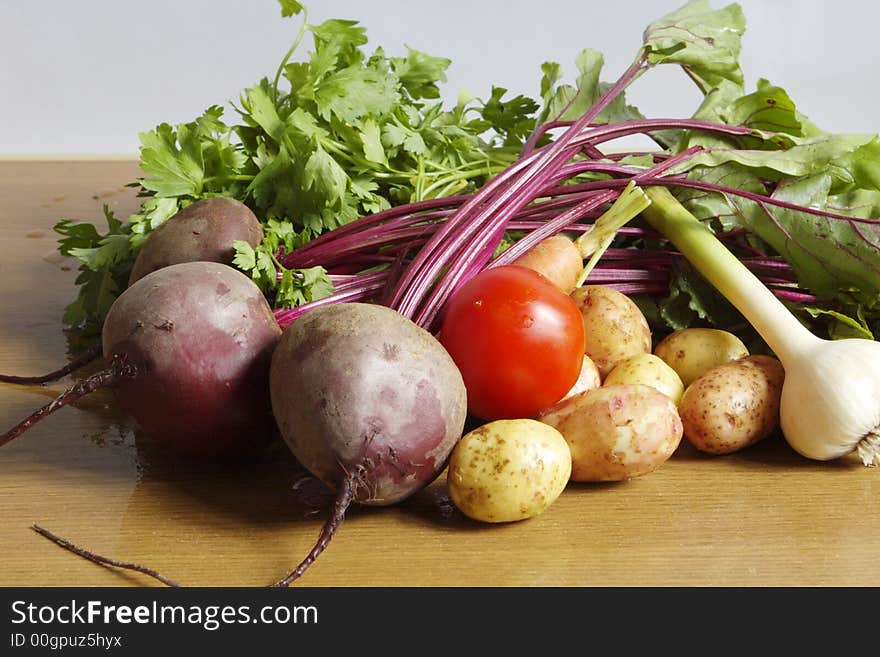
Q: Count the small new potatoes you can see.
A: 7